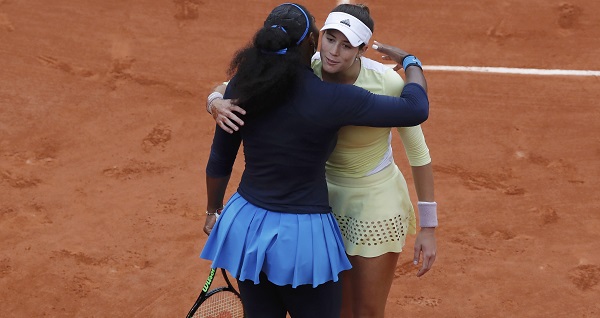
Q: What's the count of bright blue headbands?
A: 1